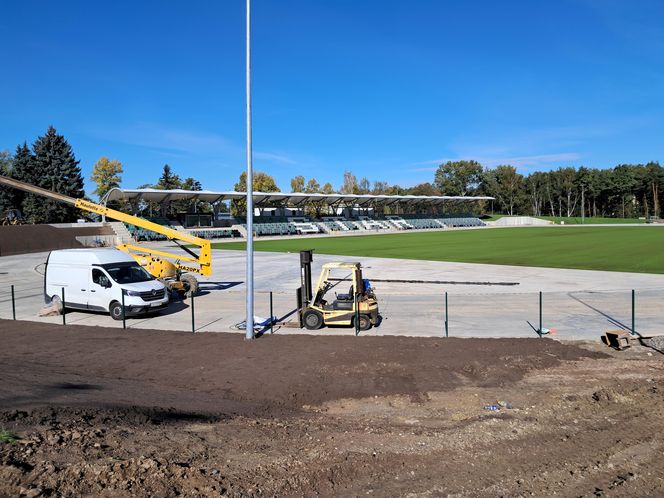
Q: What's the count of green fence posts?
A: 9